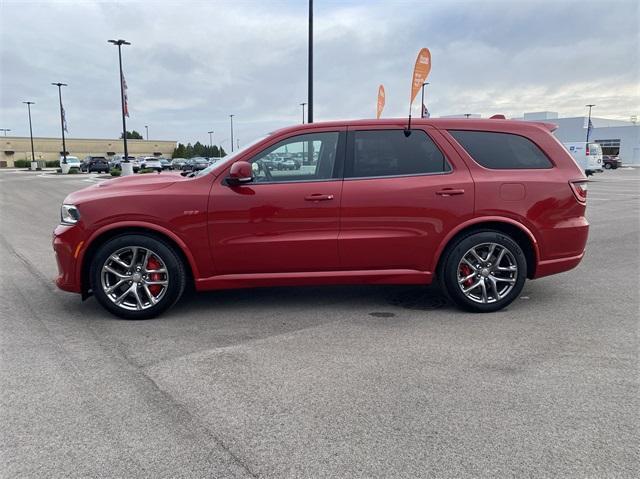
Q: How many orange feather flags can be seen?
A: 2